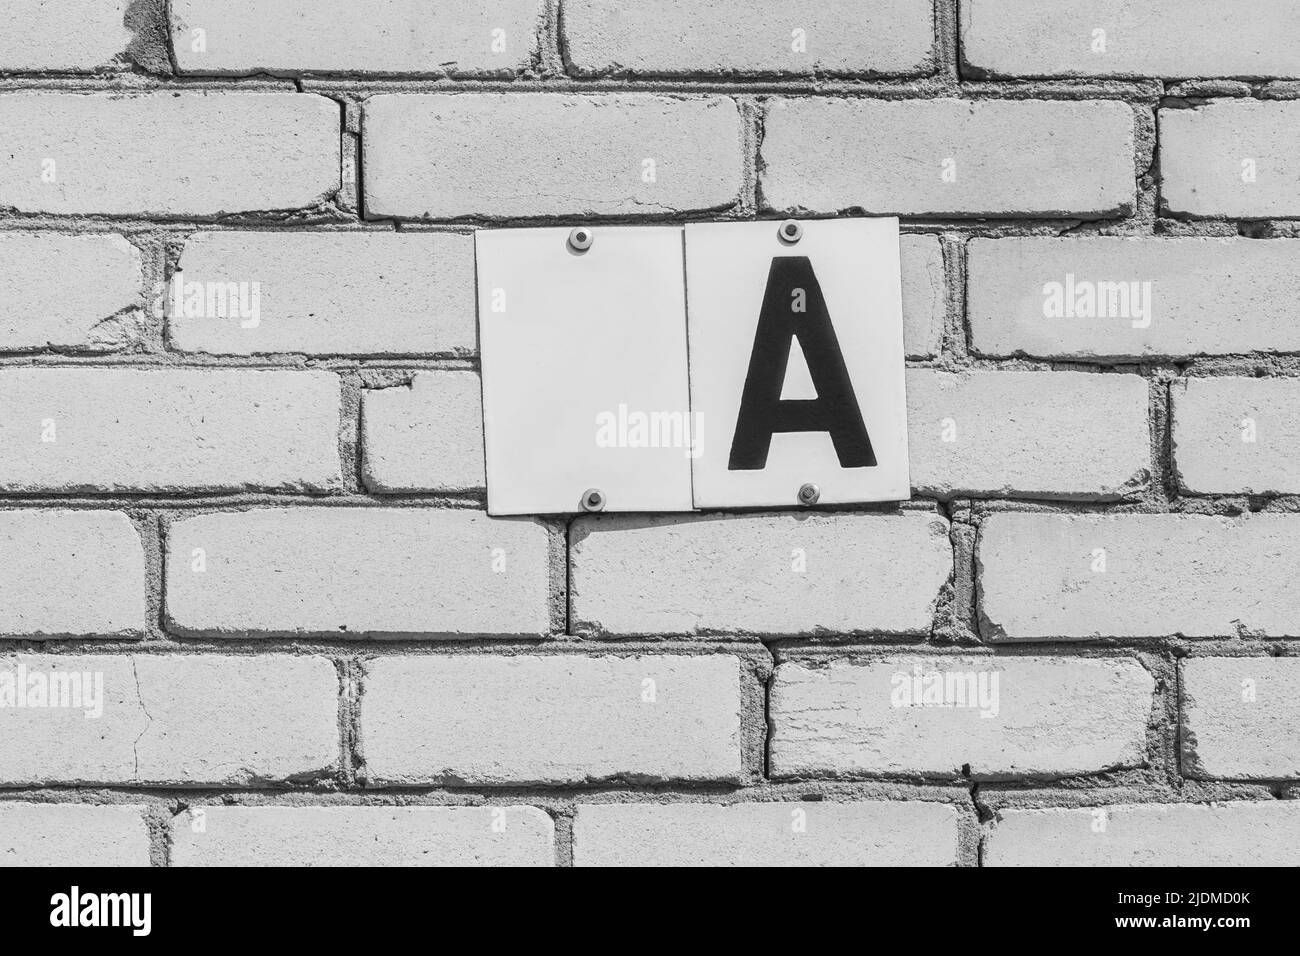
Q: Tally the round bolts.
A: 4